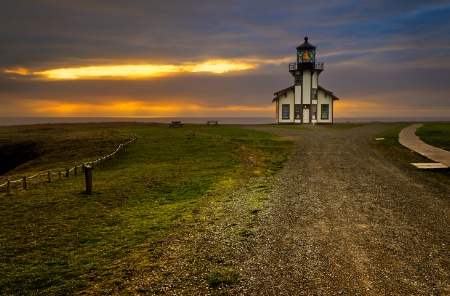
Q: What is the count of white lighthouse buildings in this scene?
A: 1